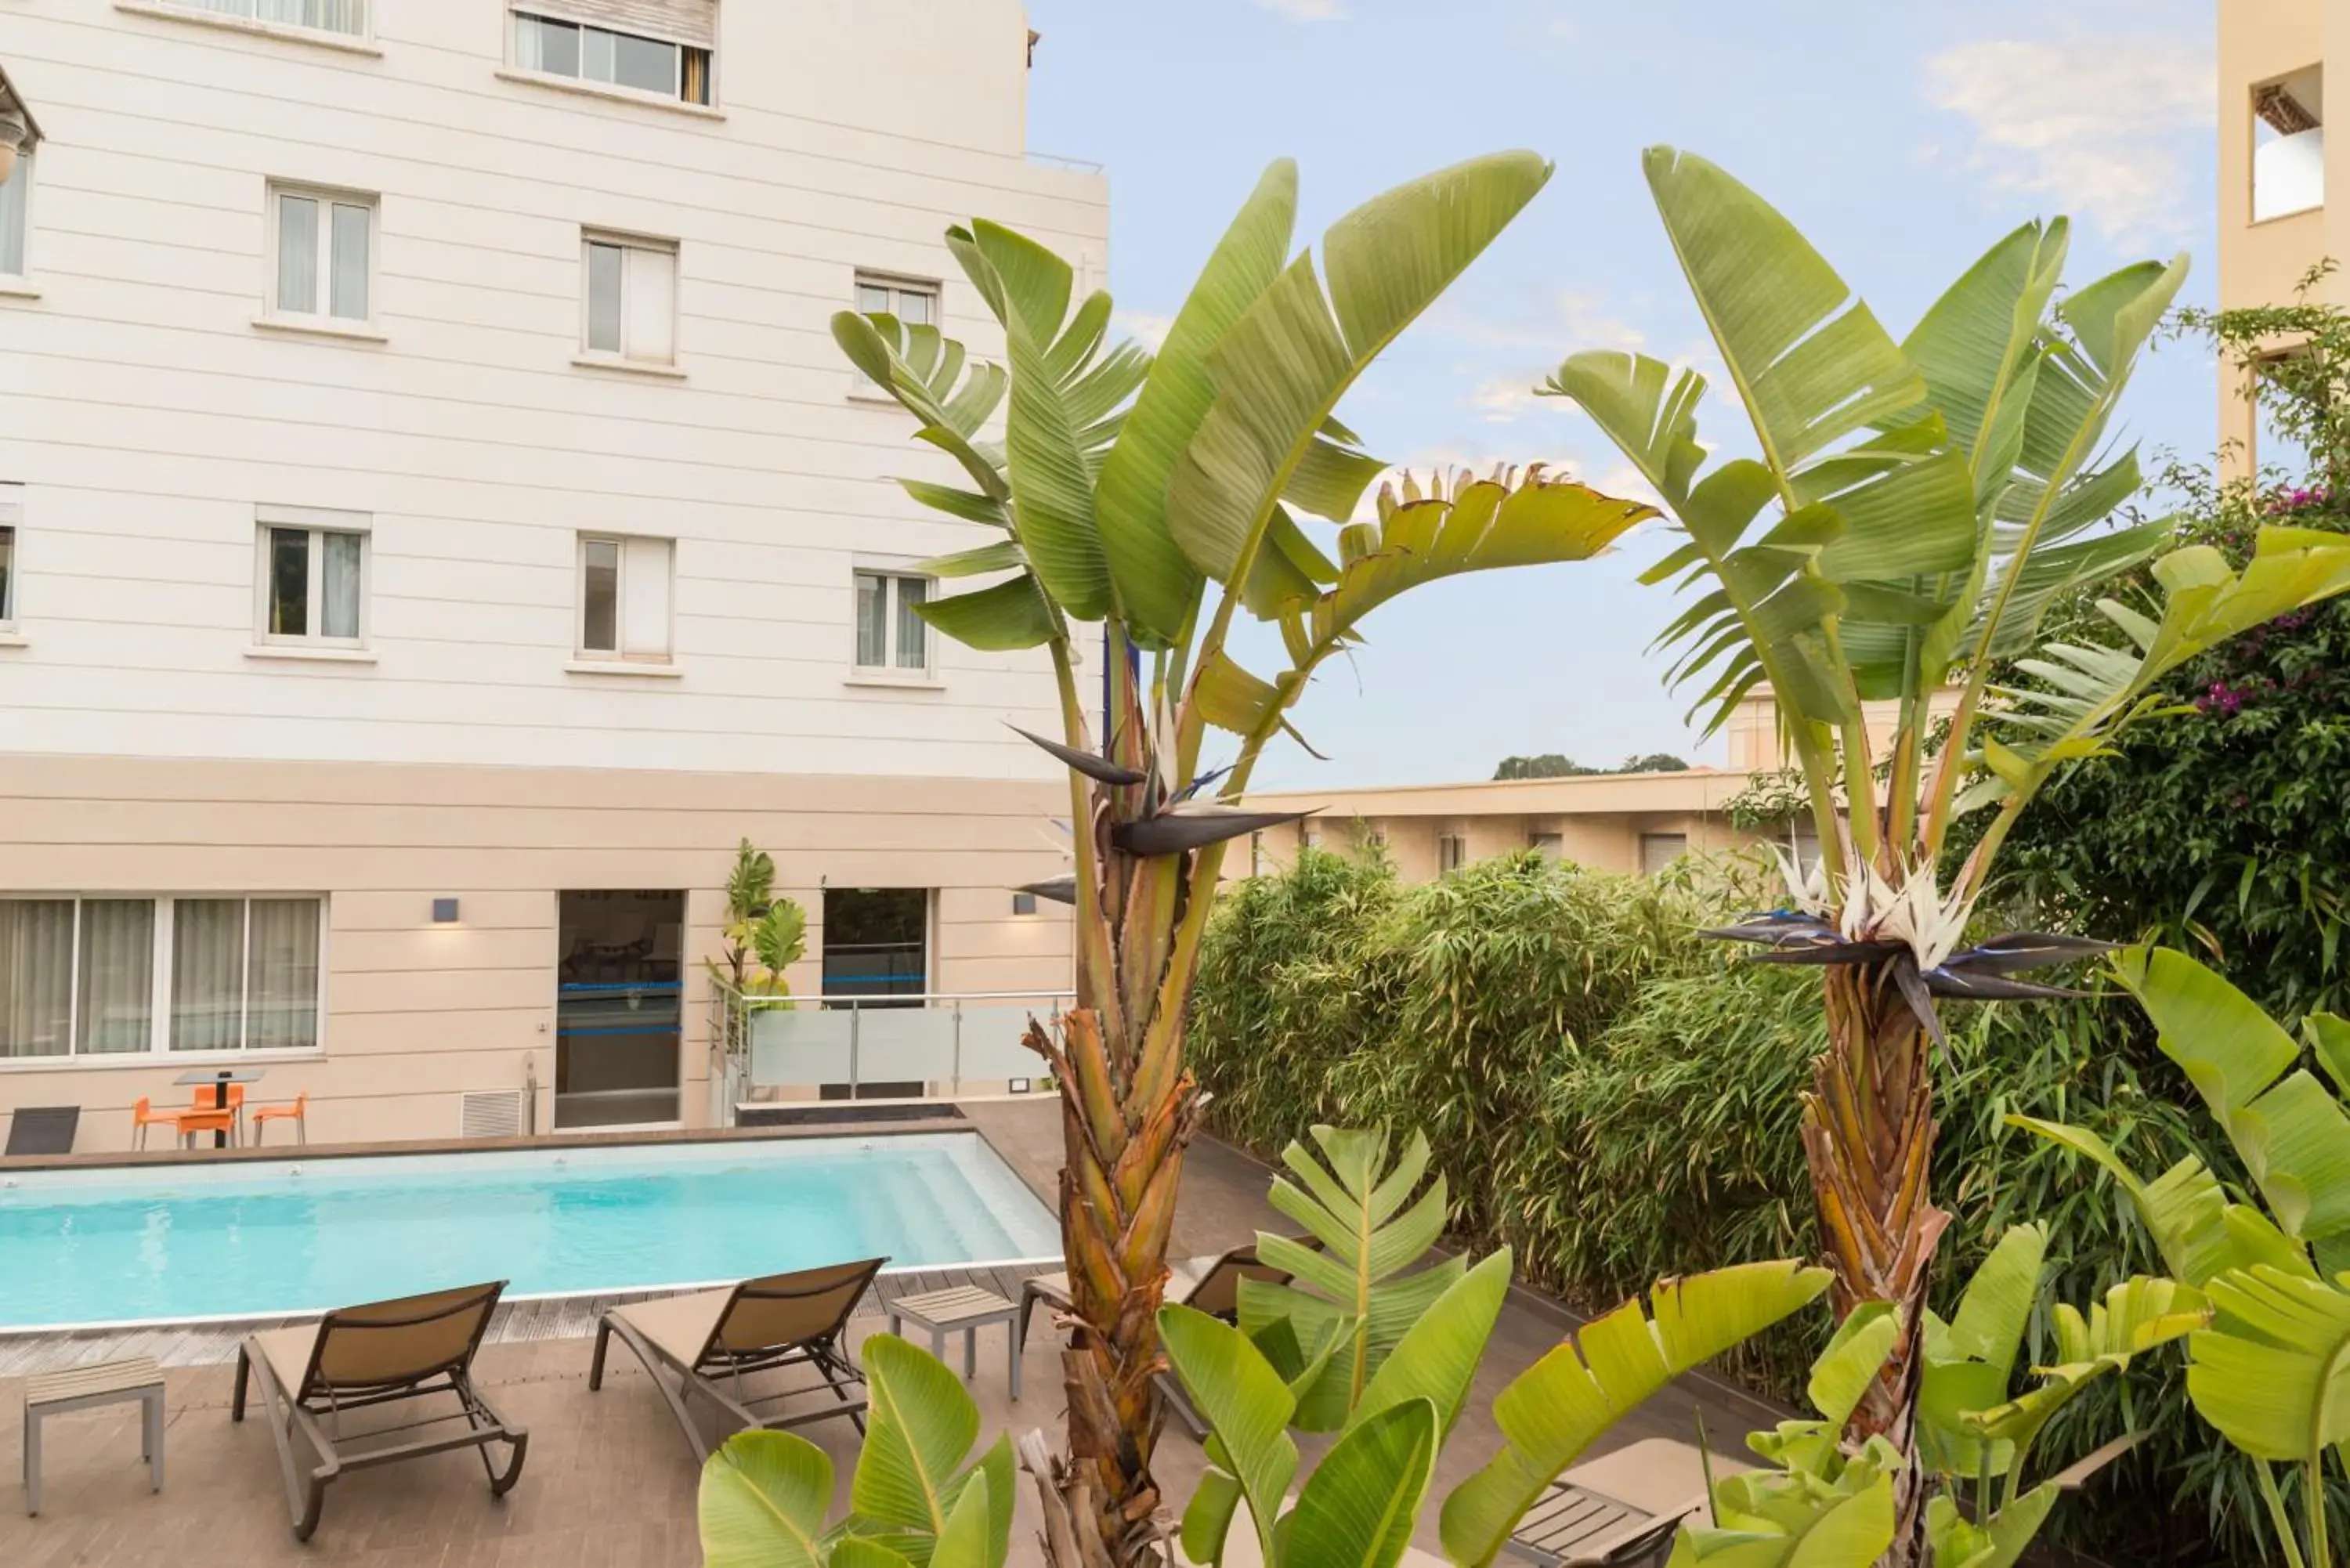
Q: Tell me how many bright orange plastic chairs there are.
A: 4